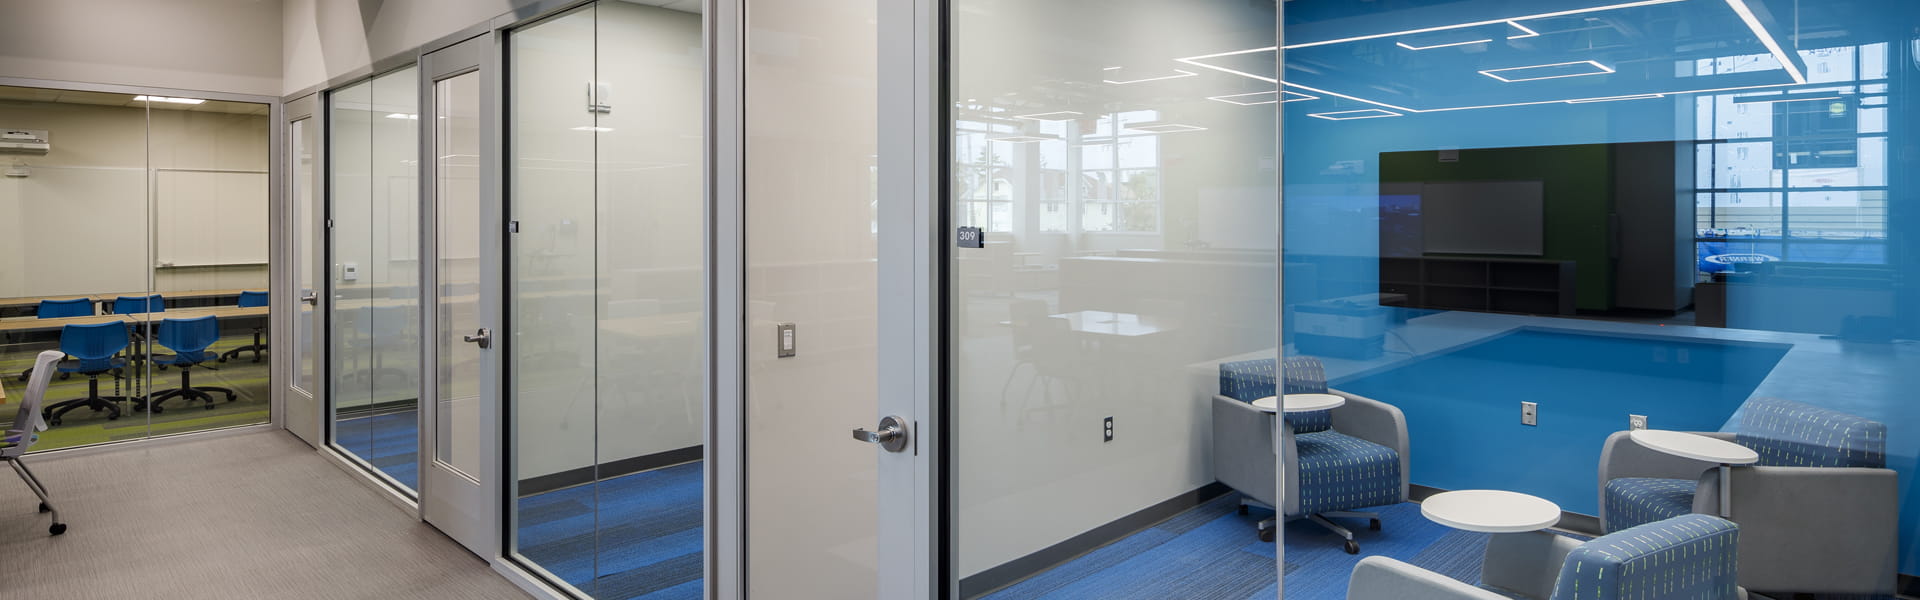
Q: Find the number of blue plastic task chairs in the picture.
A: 5